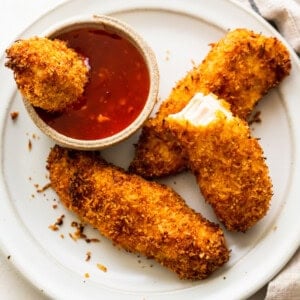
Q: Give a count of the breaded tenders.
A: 4